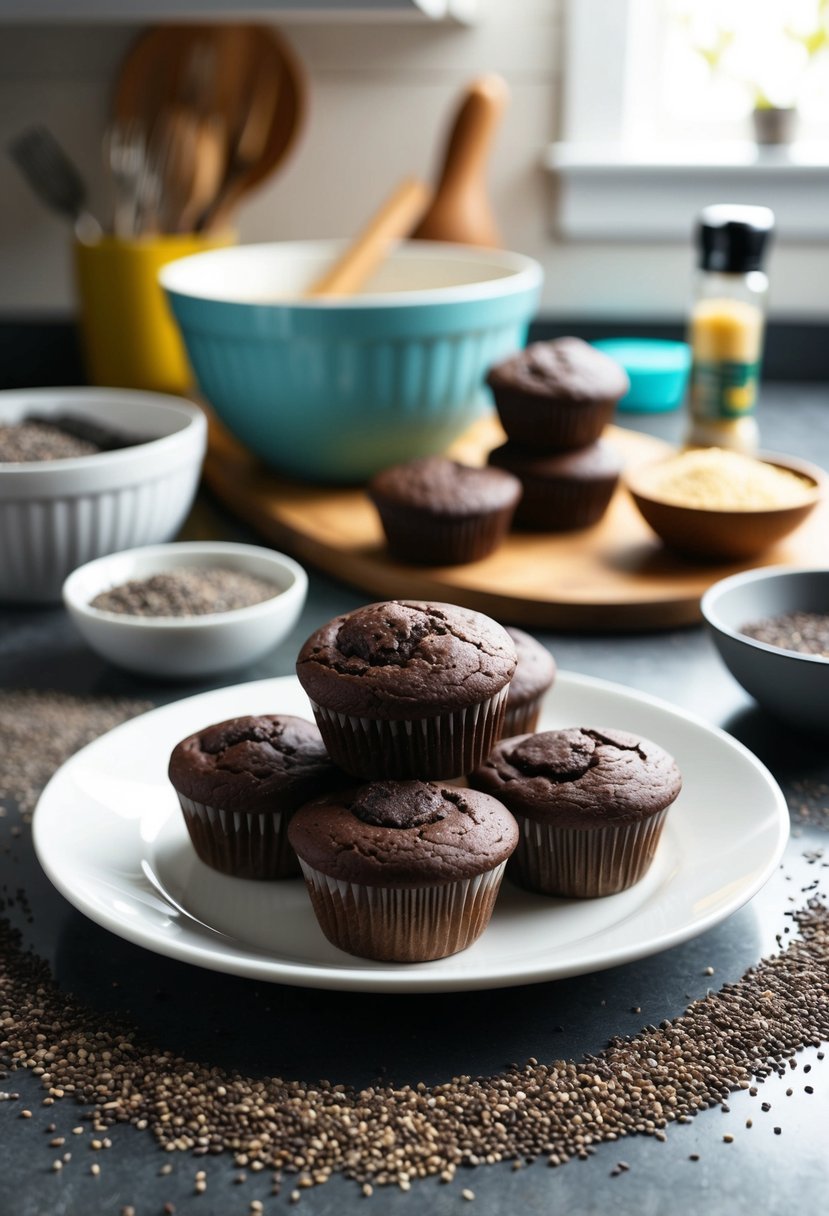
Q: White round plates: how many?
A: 1